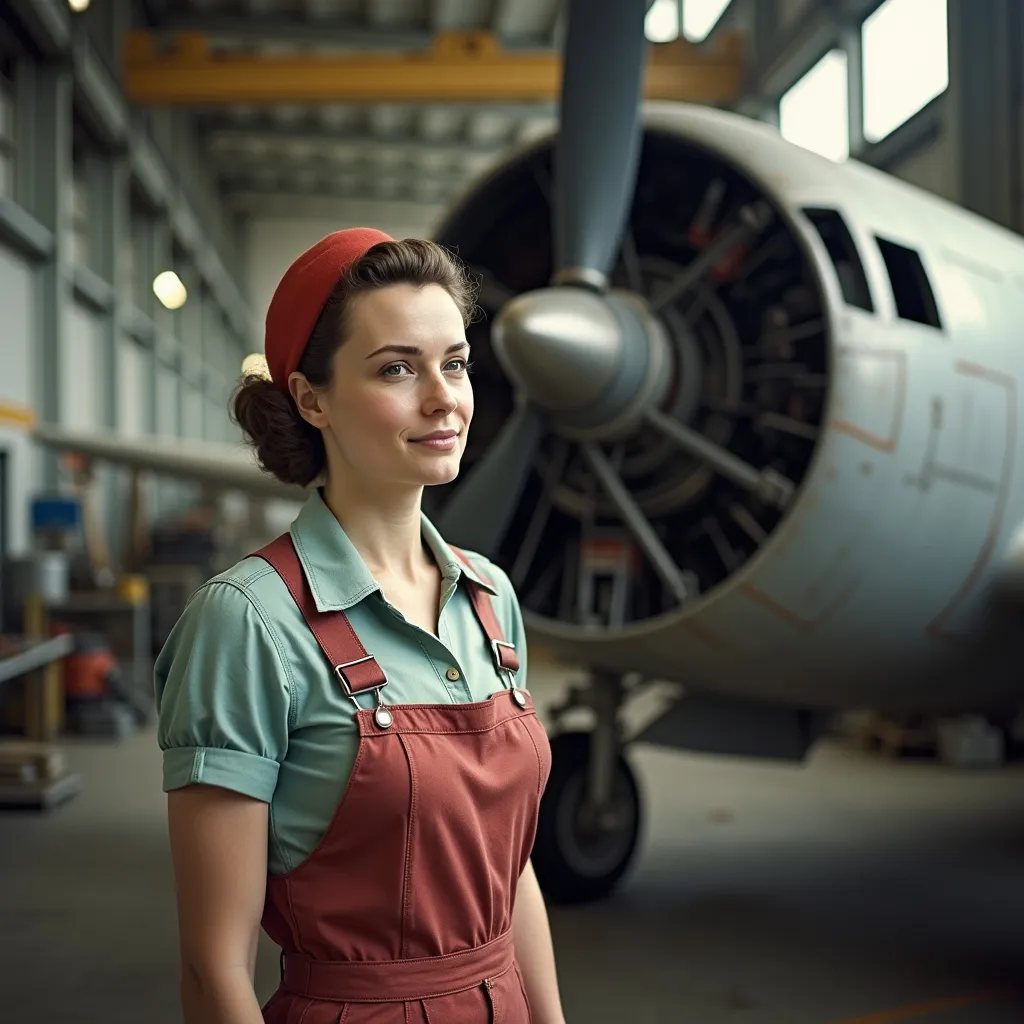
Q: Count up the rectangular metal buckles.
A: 2